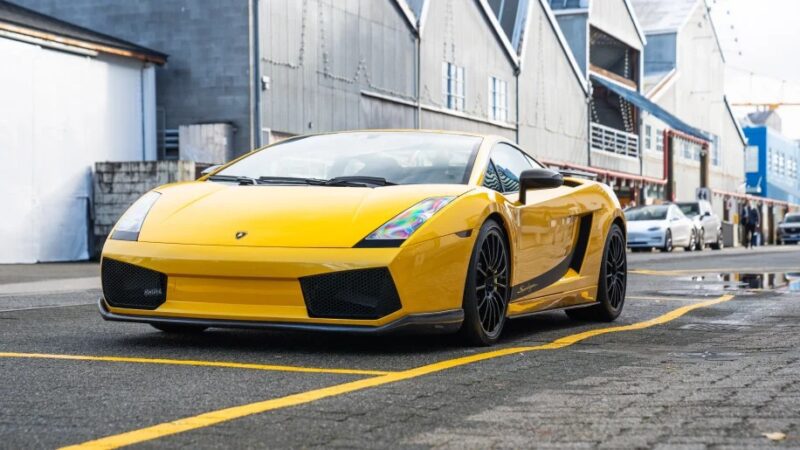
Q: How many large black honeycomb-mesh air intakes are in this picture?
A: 2